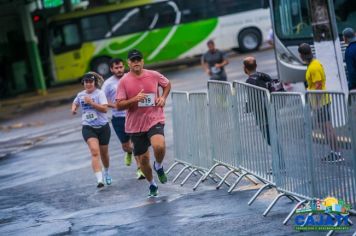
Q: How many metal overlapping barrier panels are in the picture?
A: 7